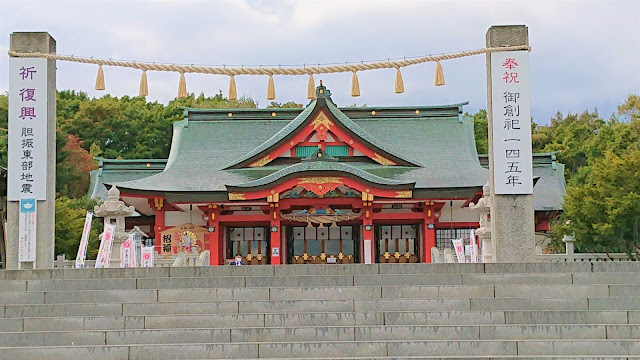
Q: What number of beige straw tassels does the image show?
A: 9